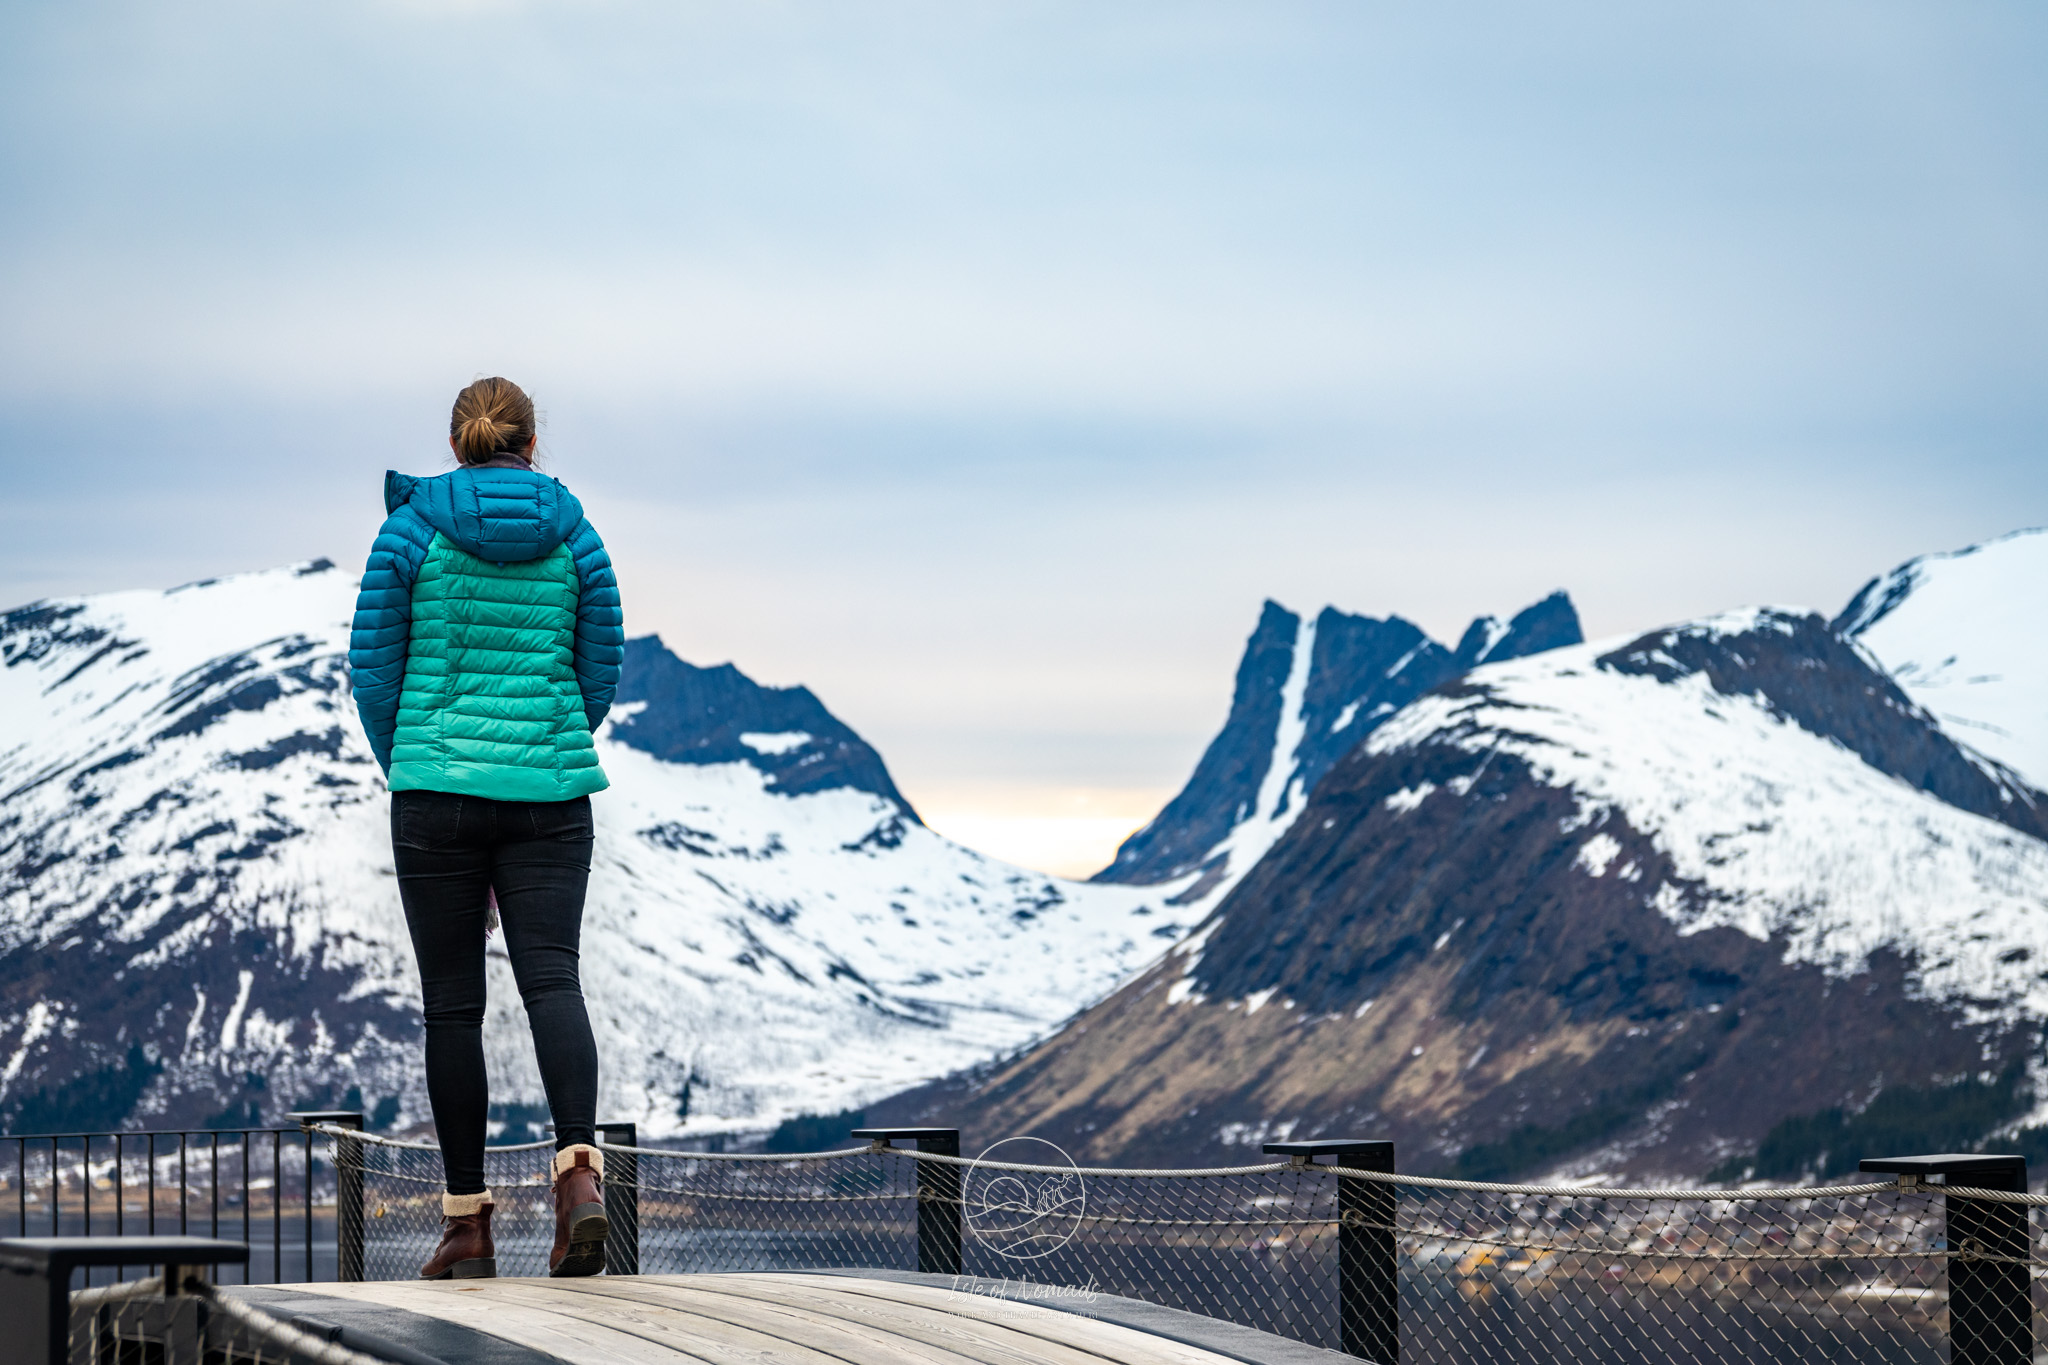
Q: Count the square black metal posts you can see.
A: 6